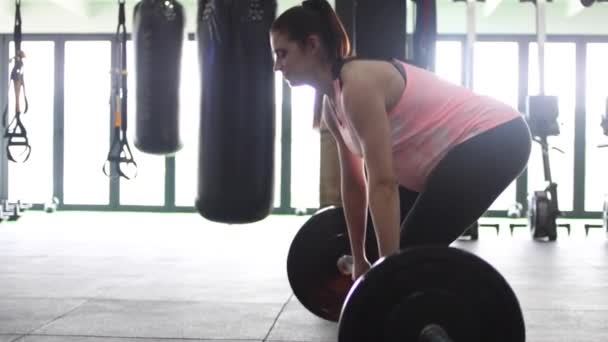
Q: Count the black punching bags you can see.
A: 2